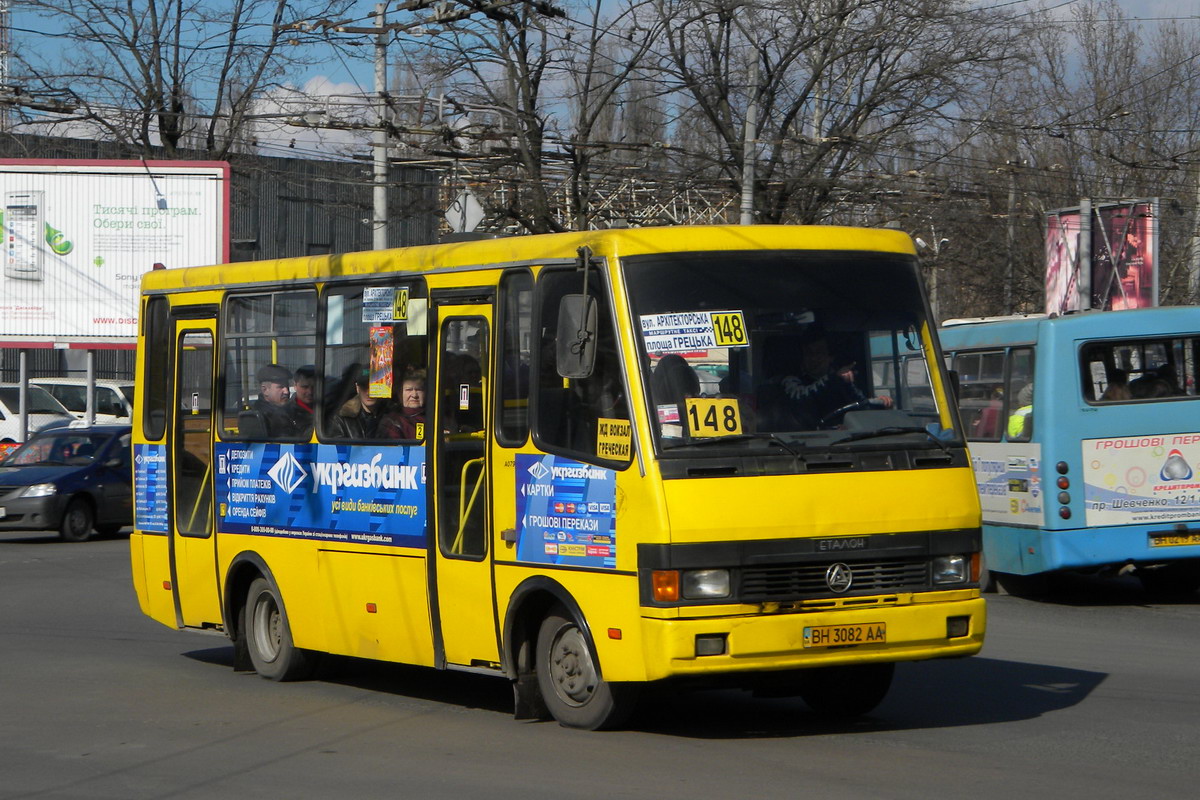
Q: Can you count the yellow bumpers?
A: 1